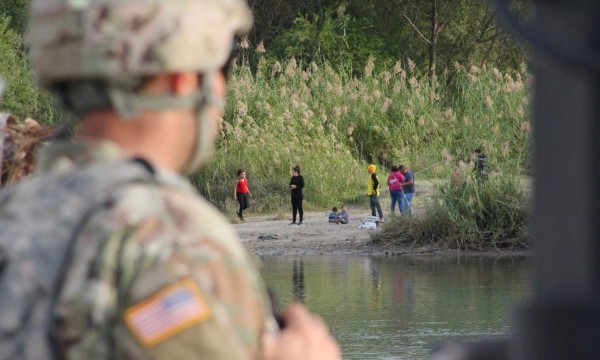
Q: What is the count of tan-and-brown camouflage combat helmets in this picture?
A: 1